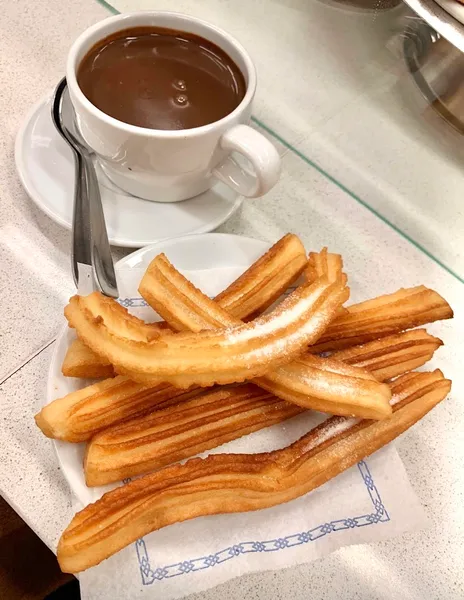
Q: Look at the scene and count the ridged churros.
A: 6